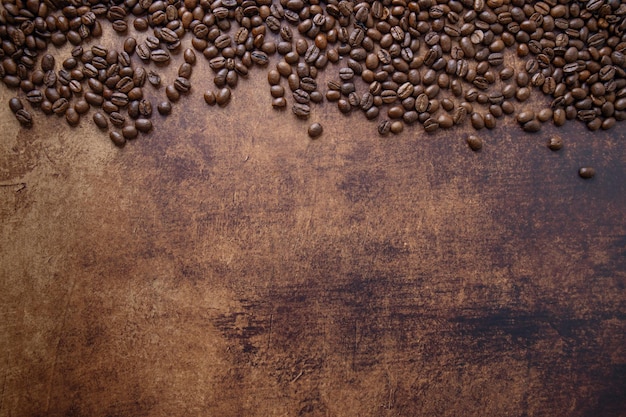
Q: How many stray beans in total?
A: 4